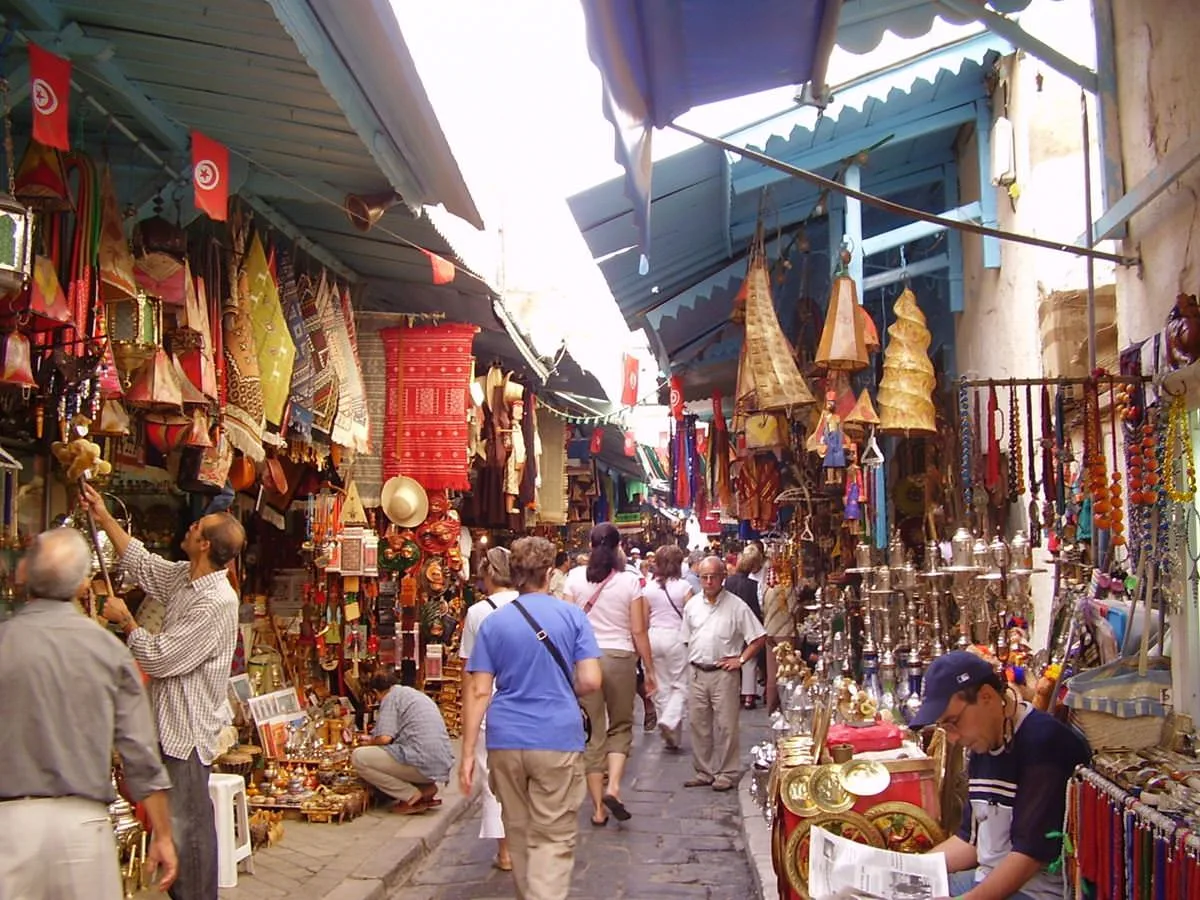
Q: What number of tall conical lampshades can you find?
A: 3